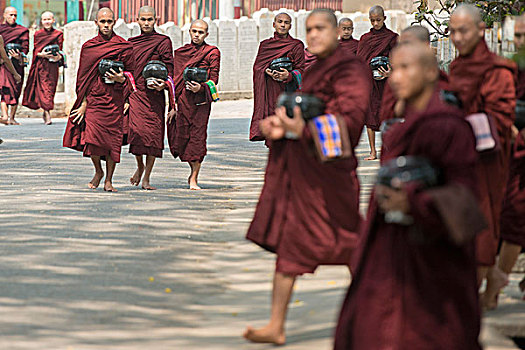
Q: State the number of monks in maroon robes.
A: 13